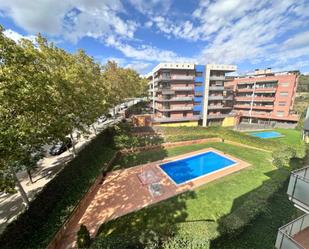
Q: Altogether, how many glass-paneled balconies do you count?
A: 2